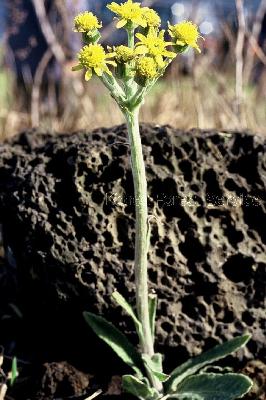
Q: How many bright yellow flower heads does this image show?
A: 8